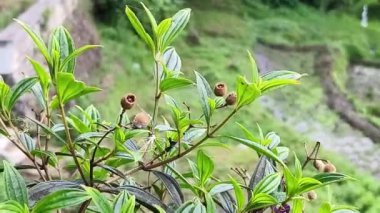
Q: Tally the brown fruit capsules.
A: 7